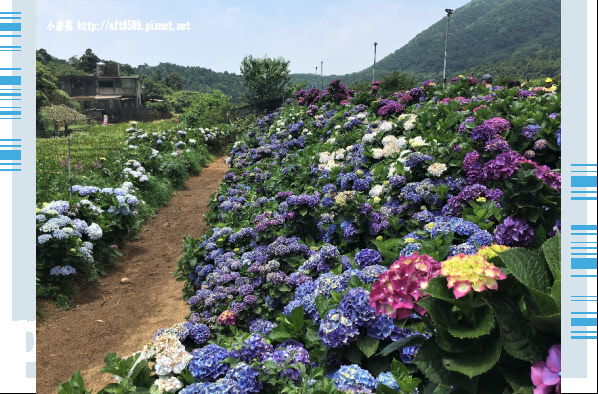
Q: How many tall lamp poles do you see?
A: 4